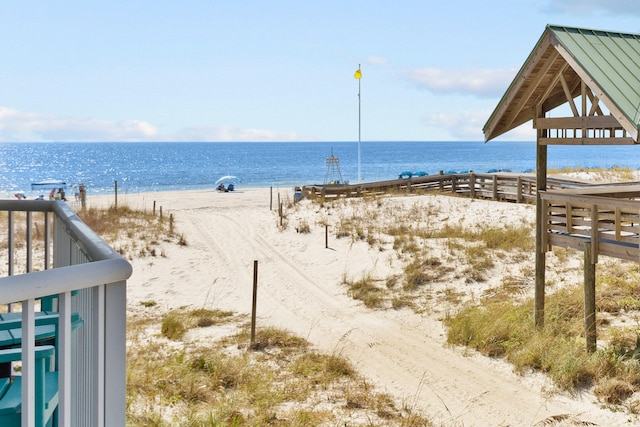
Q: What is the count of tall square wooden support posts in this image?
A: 2